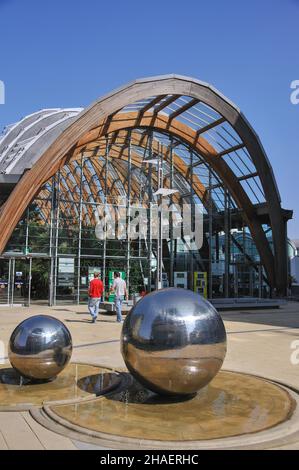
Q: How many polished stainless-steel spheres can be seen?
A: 2